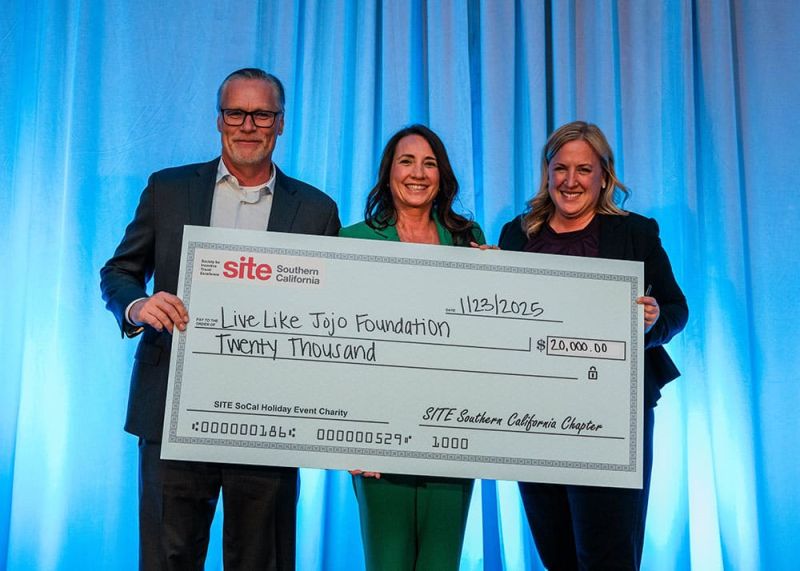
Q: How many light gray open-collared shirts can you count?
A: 1